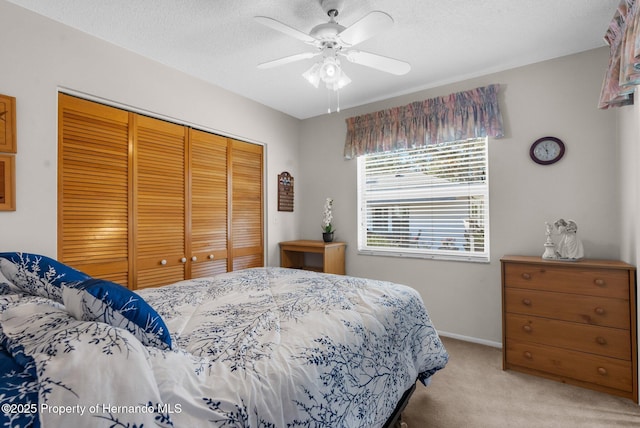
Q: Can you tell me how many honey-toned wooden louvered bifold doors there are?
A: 4